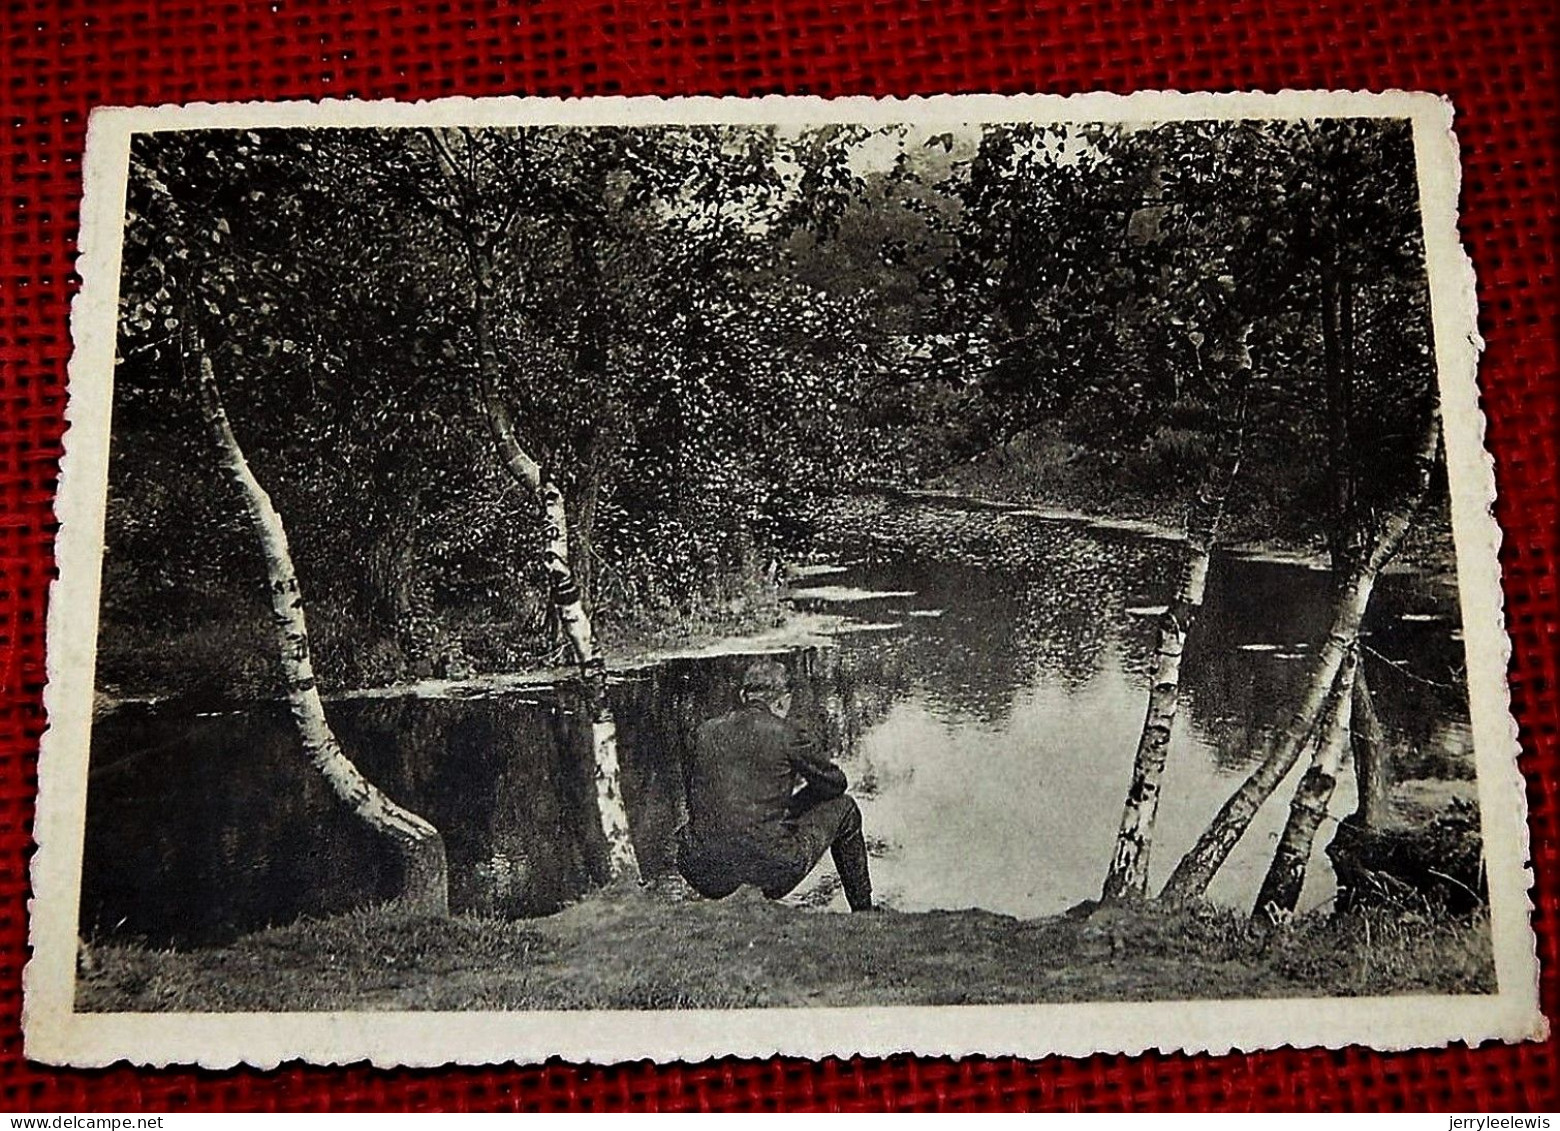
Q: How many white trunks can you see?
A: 5